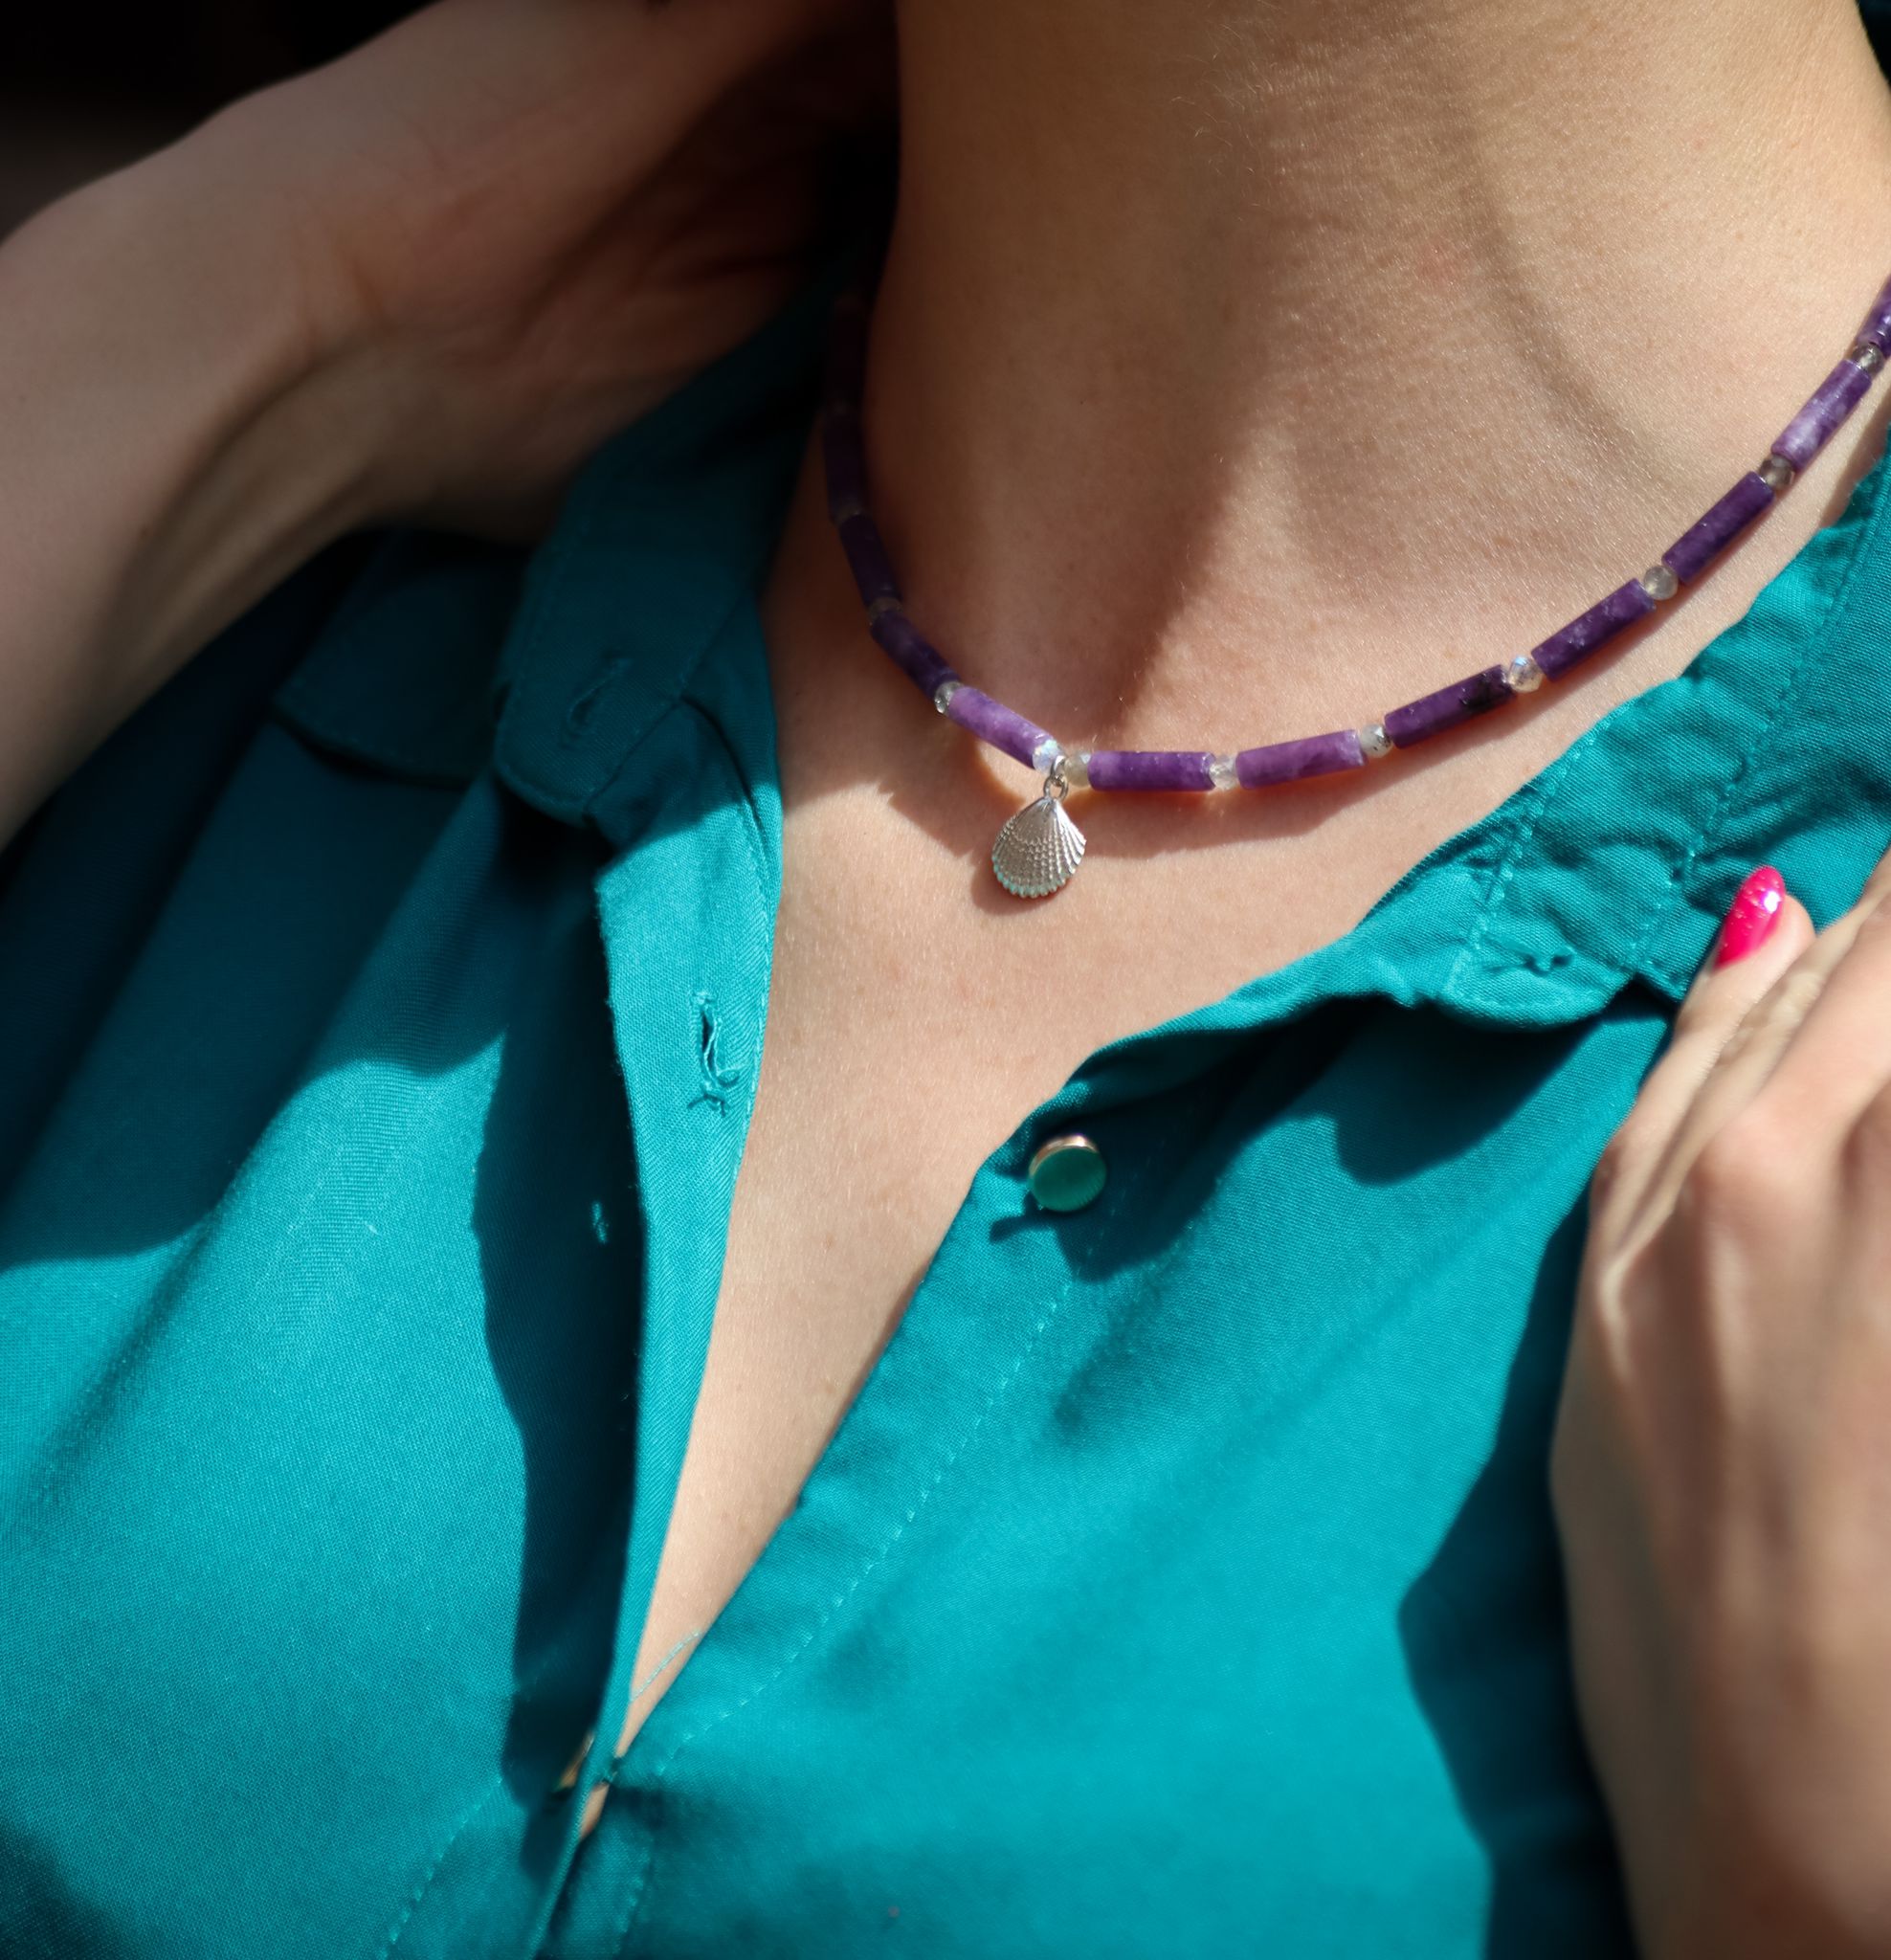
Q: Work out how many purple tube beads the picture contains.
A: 12